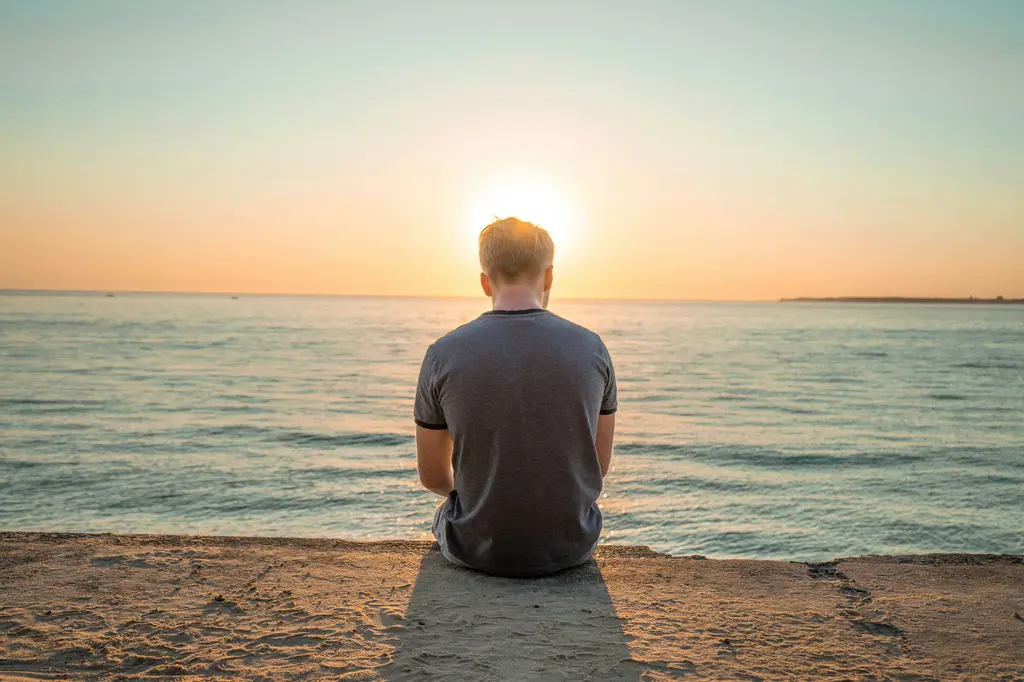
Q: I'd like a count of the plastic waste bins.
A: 0